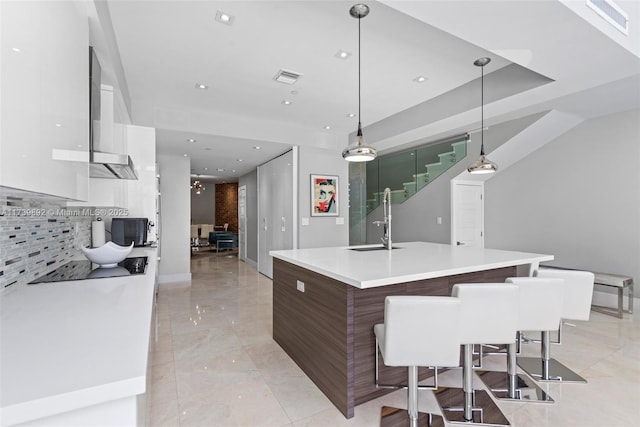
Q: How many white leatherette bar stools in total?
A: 4